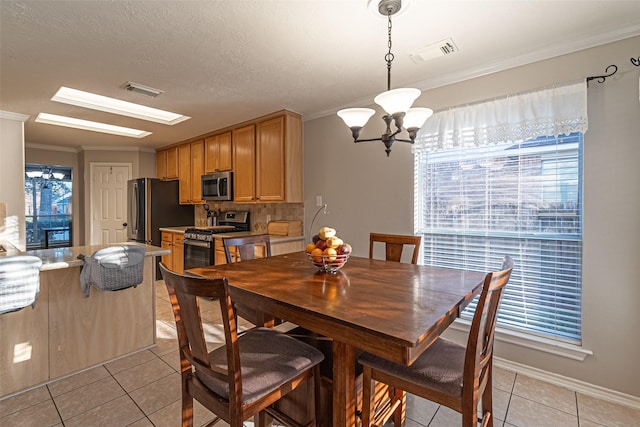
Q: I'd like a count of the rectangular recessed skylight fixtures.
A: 2